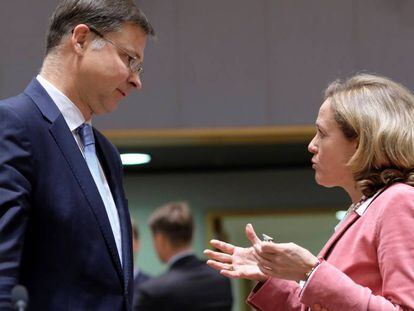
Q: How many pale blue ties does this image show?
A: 1